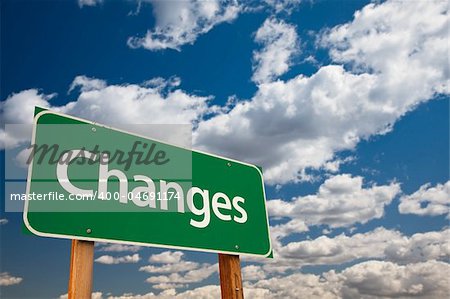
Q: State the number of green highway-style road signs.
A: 1